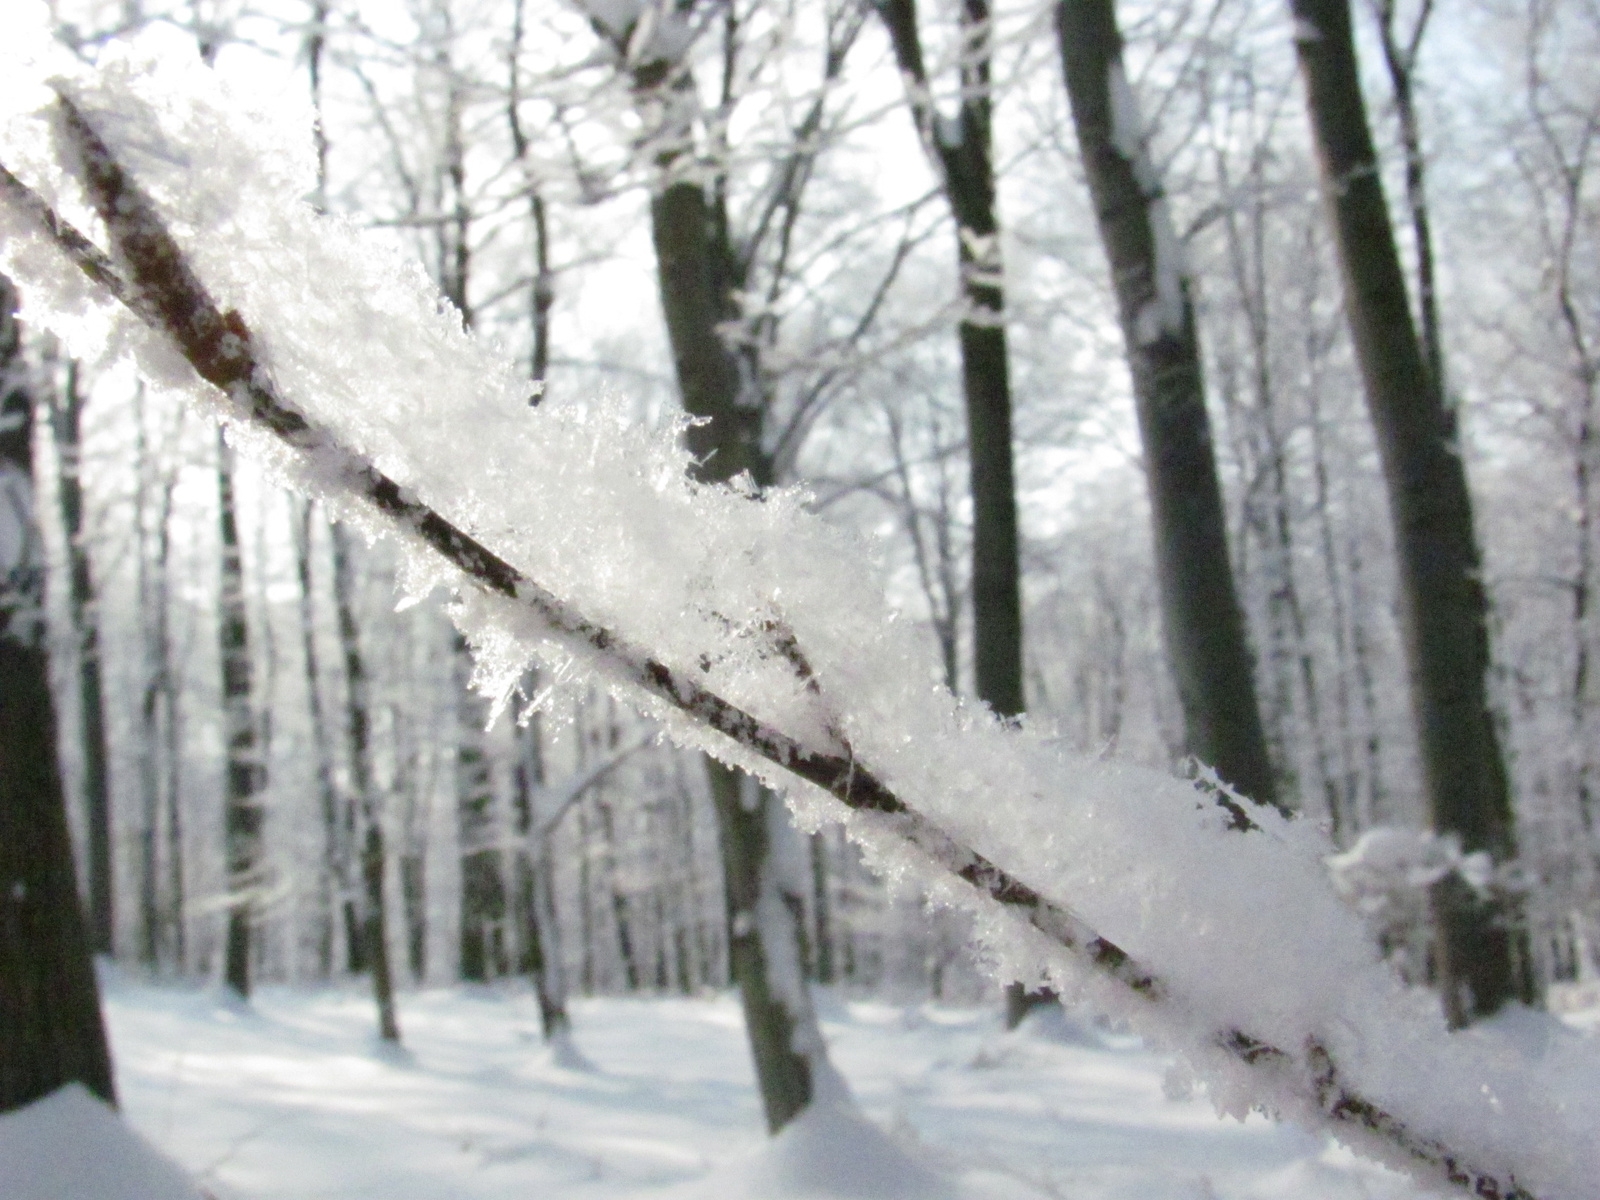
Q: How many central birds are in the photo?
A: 0